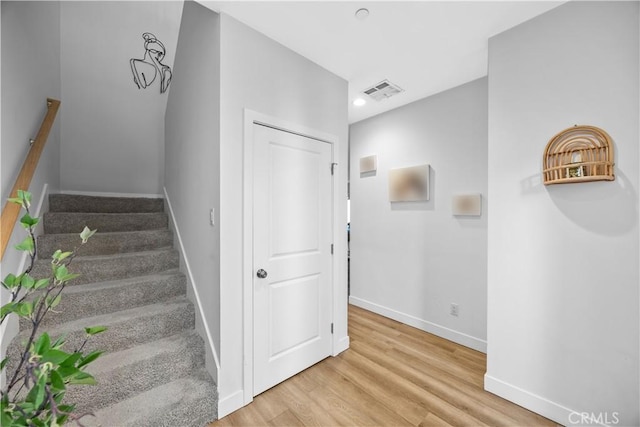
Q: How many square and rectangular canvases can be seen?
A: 3